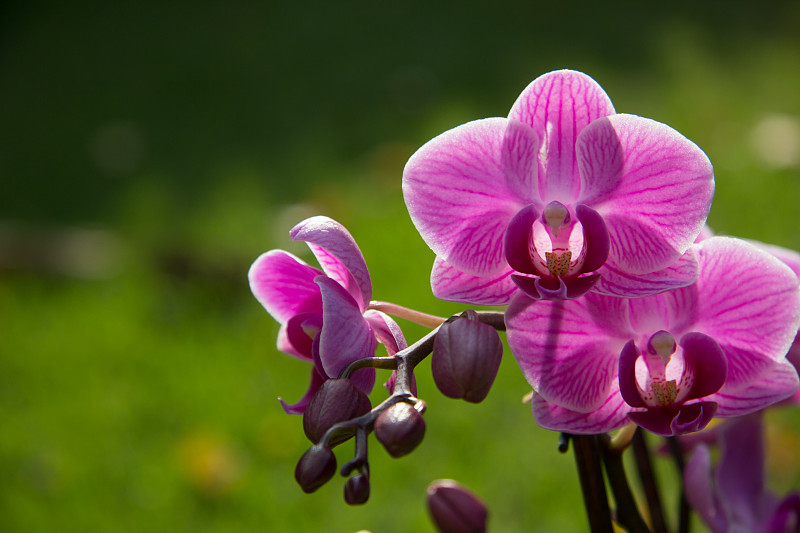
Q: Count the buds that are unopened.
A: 6